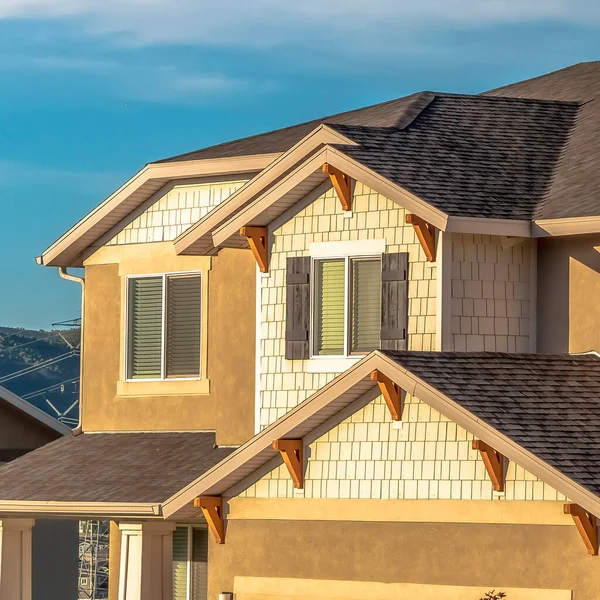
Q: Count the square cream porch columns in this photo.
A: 2